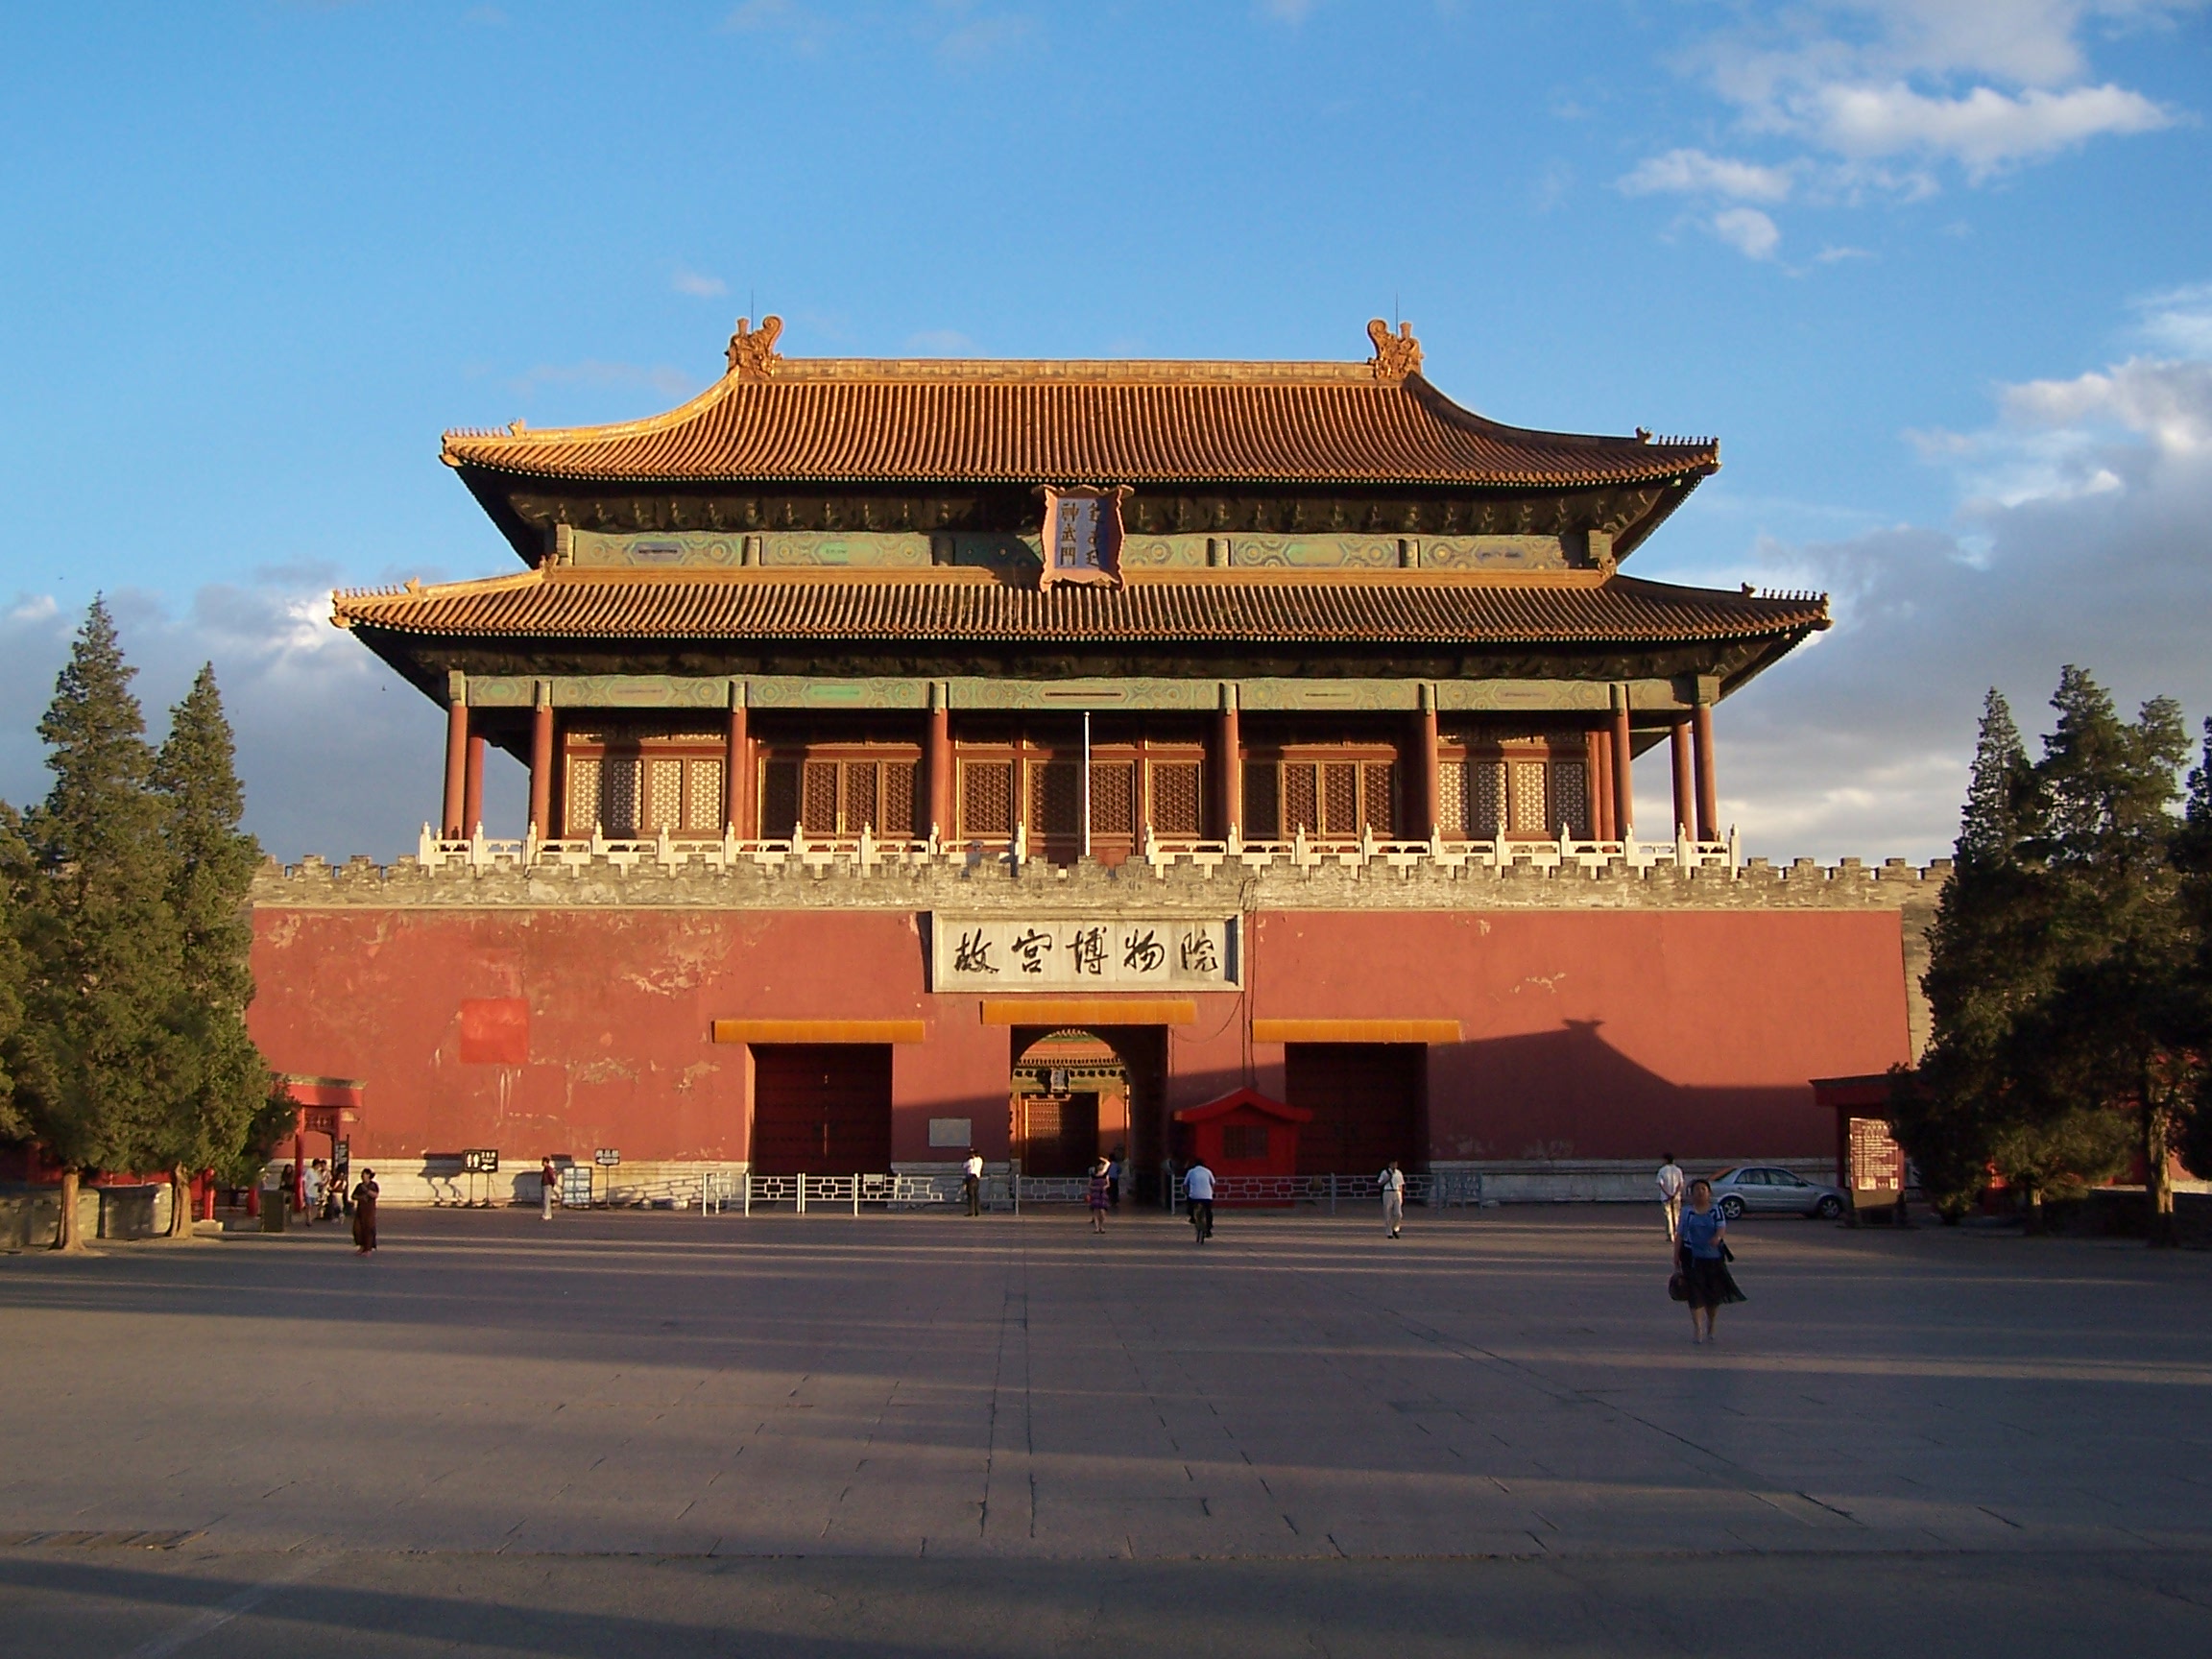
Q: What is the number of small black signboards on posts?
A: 2